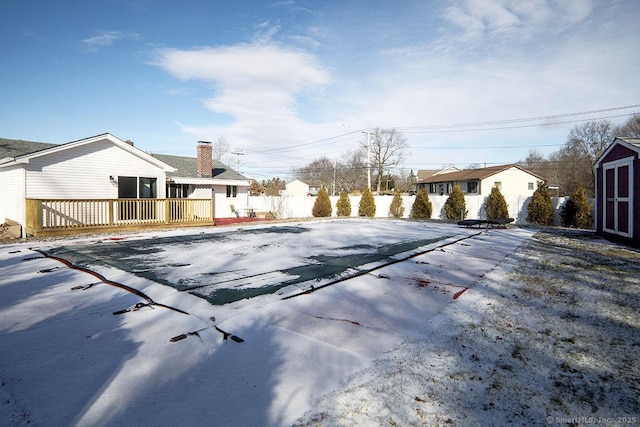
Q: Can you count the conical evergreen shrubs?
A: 9